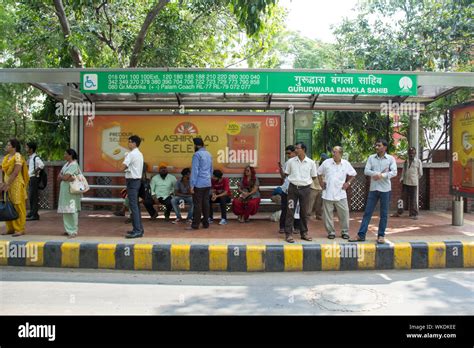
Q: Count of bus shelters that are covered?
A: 1